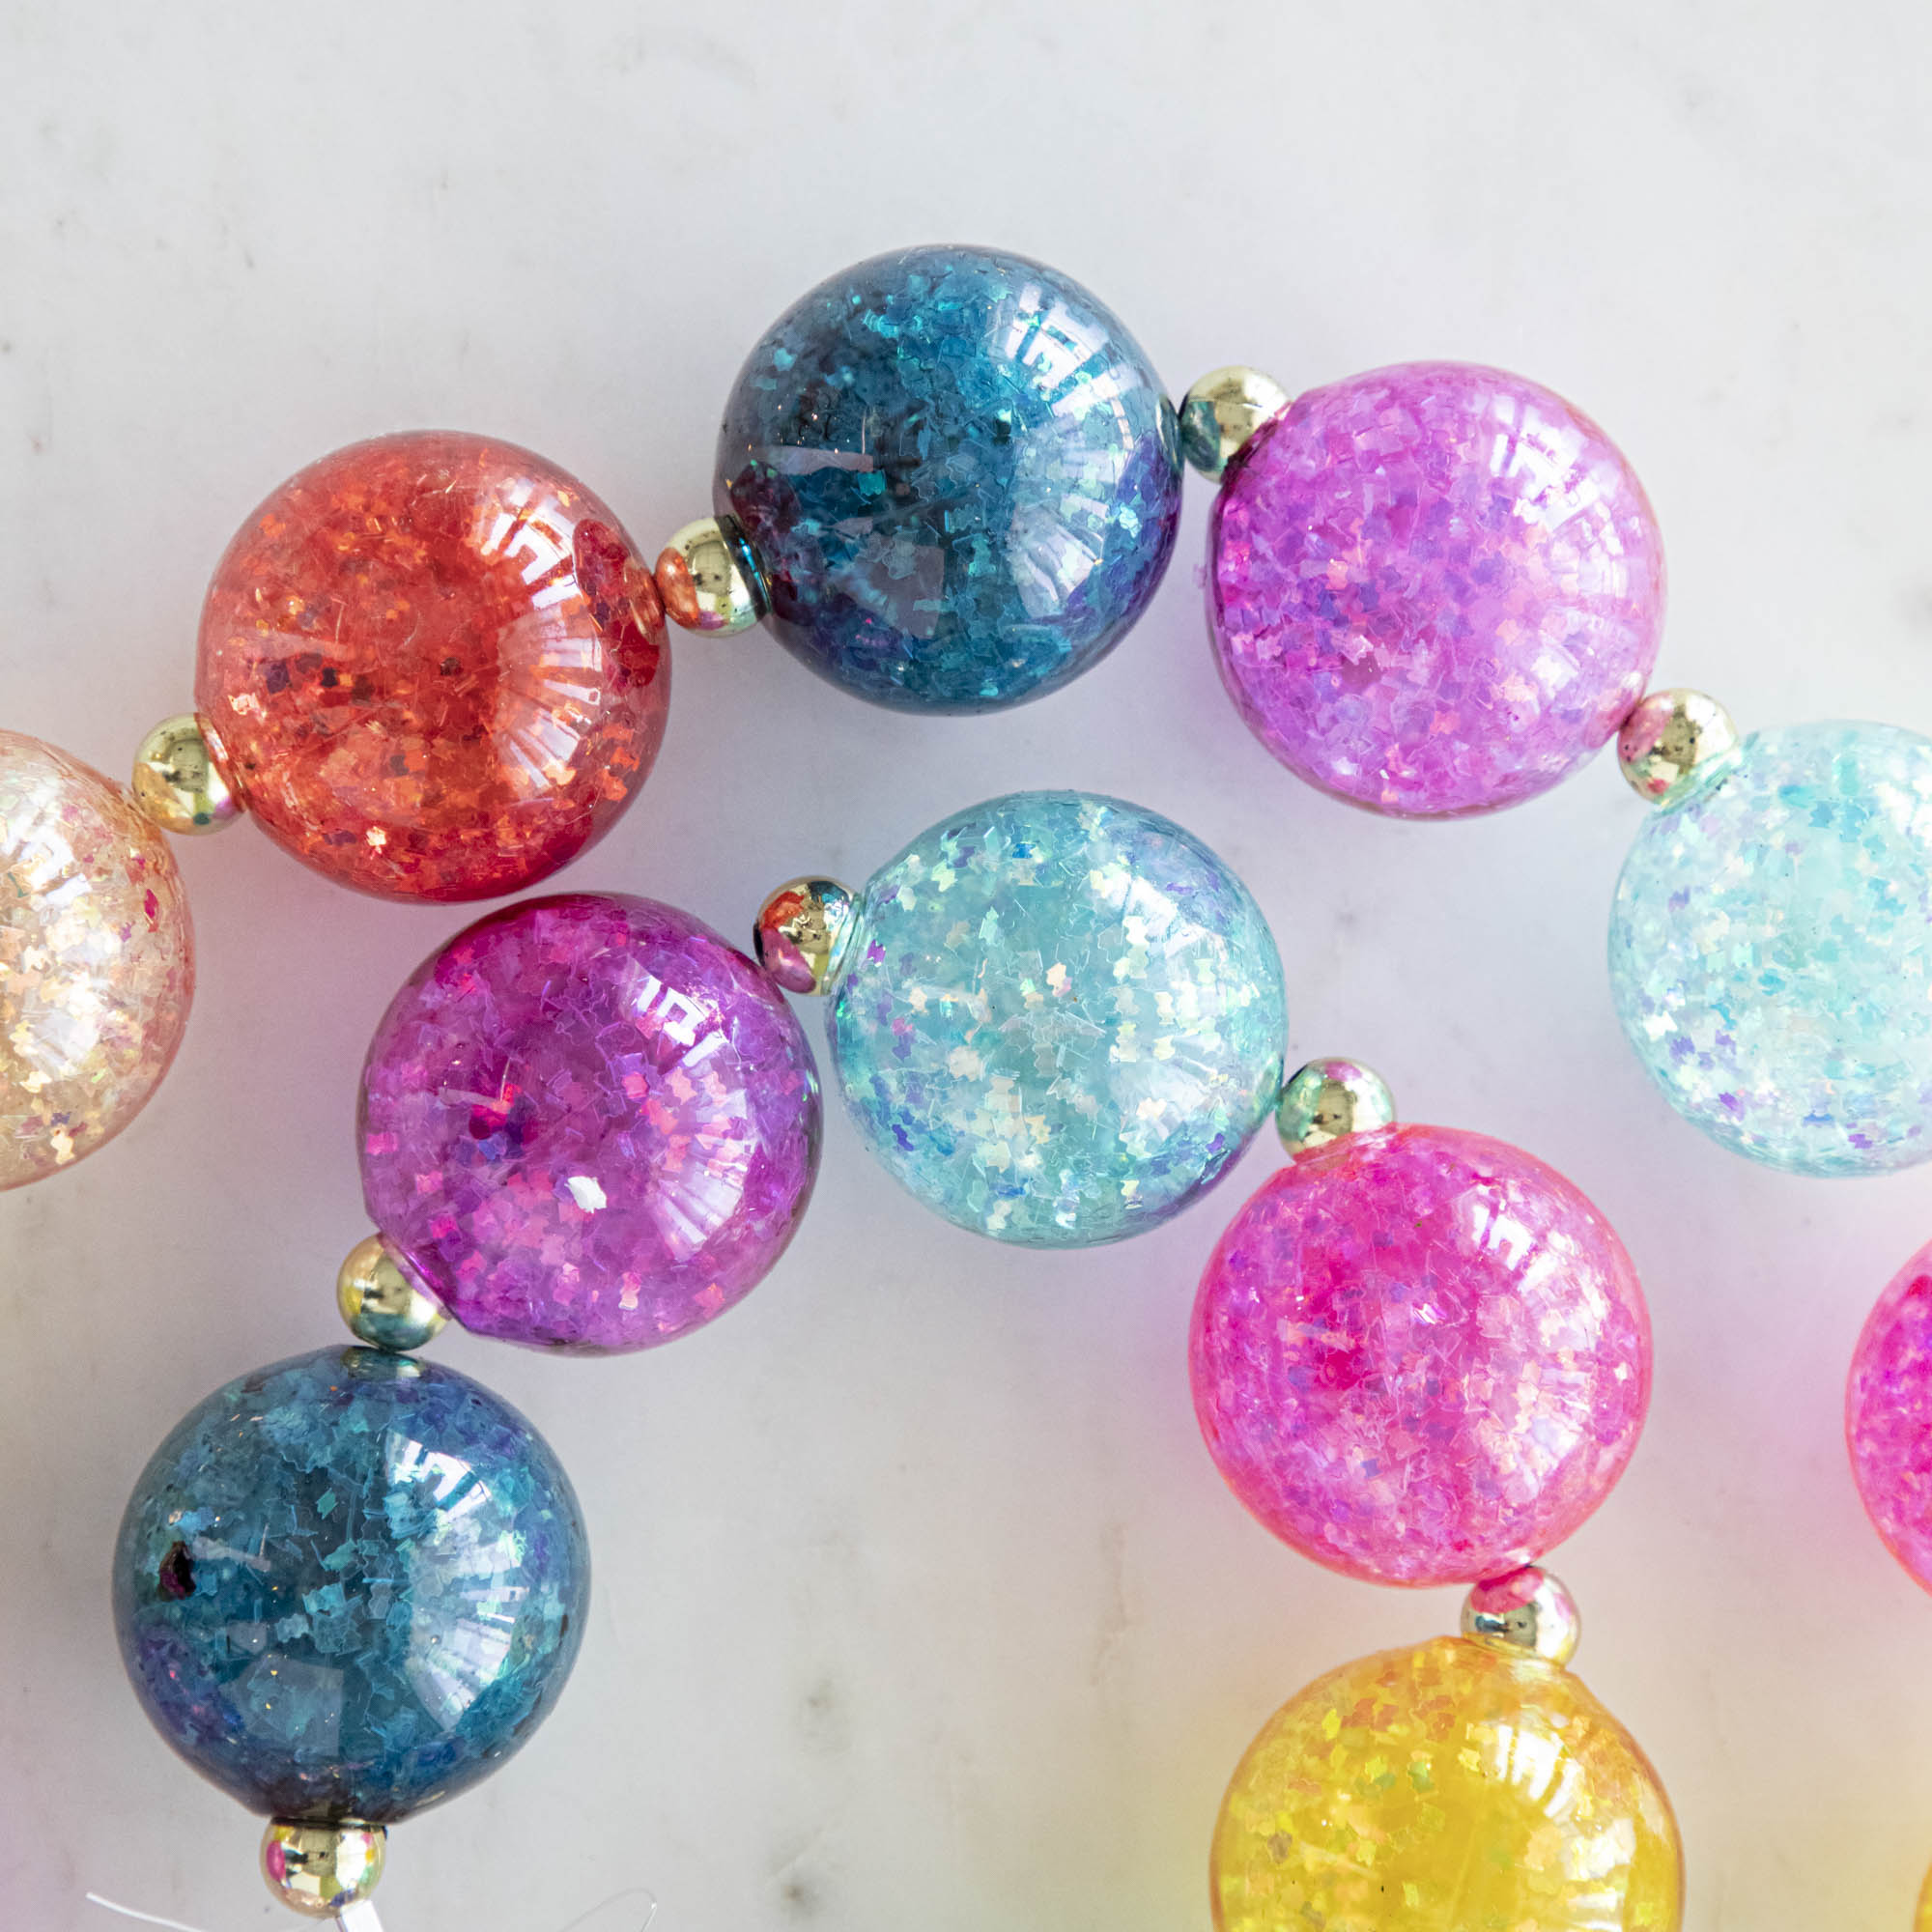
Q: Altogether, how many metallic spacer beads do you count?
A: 9